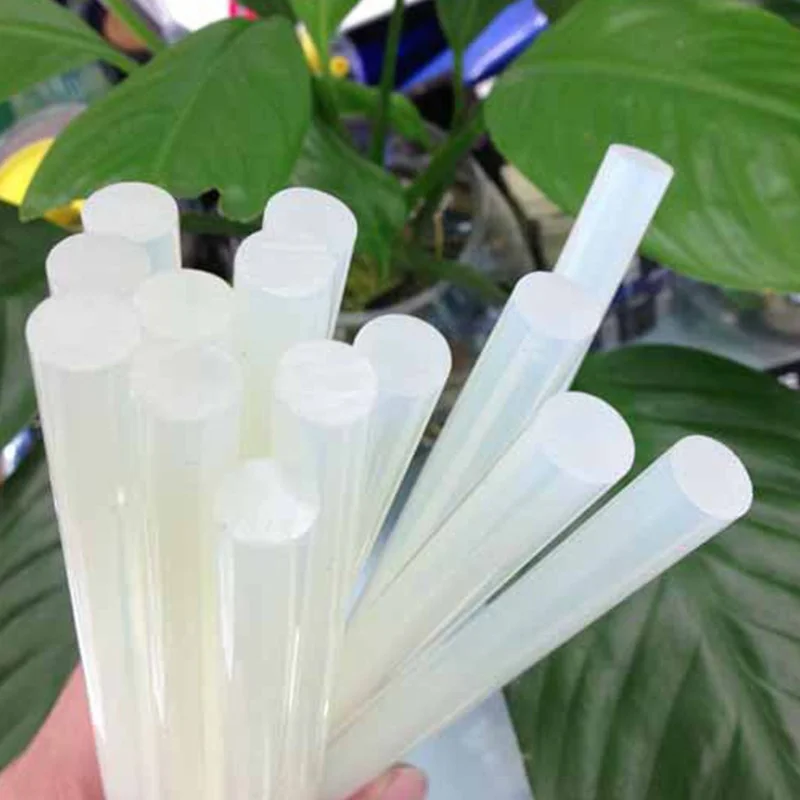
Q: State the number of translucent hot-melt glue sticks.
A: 14